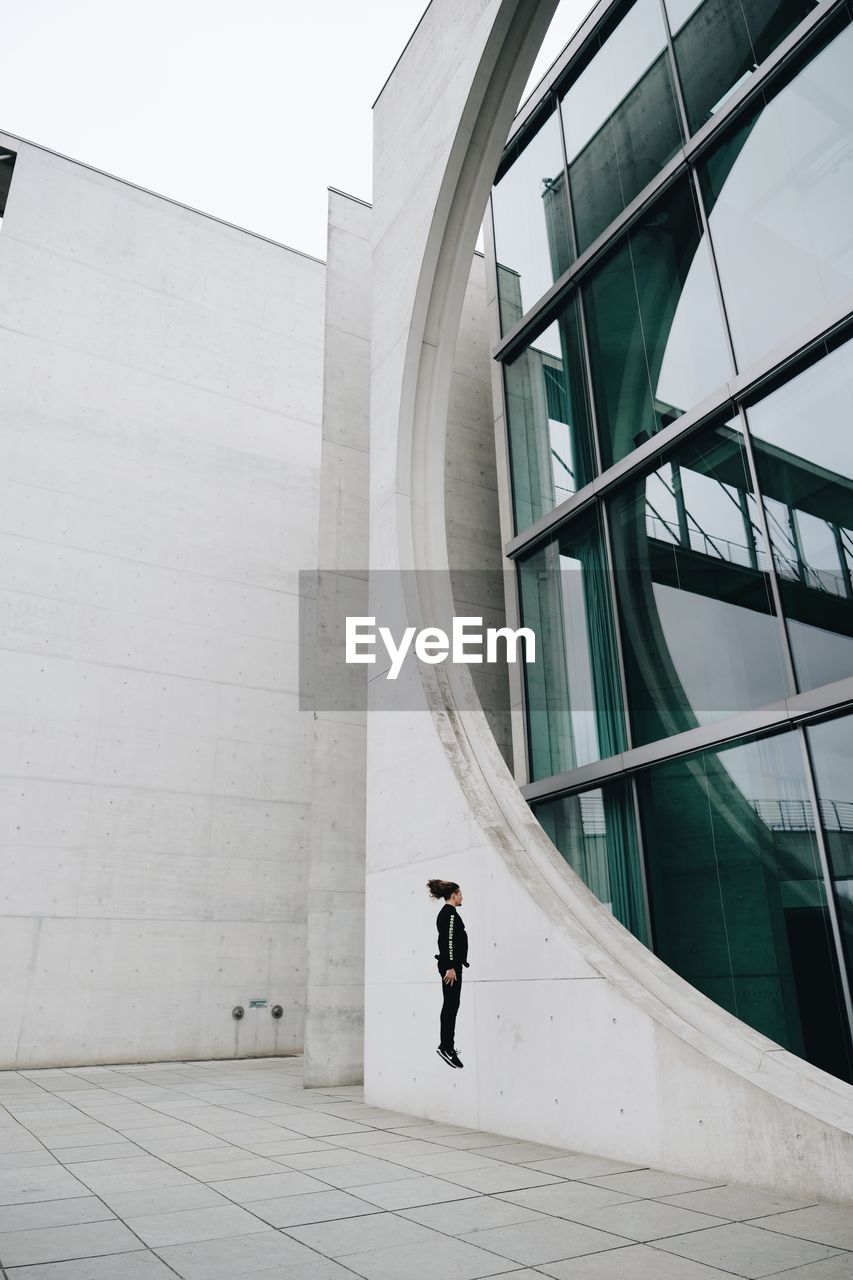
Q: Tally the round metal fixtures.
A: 2